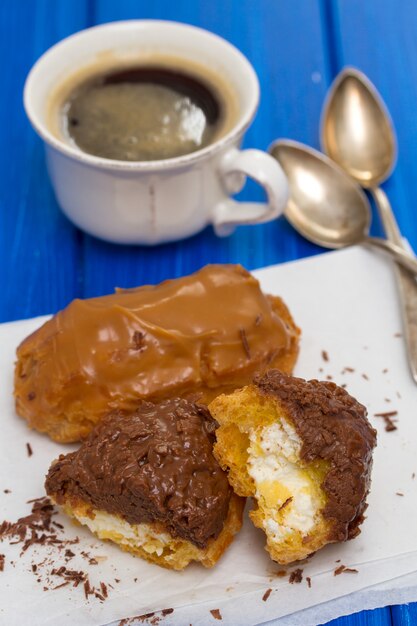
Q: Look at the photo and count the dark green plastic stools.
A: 0